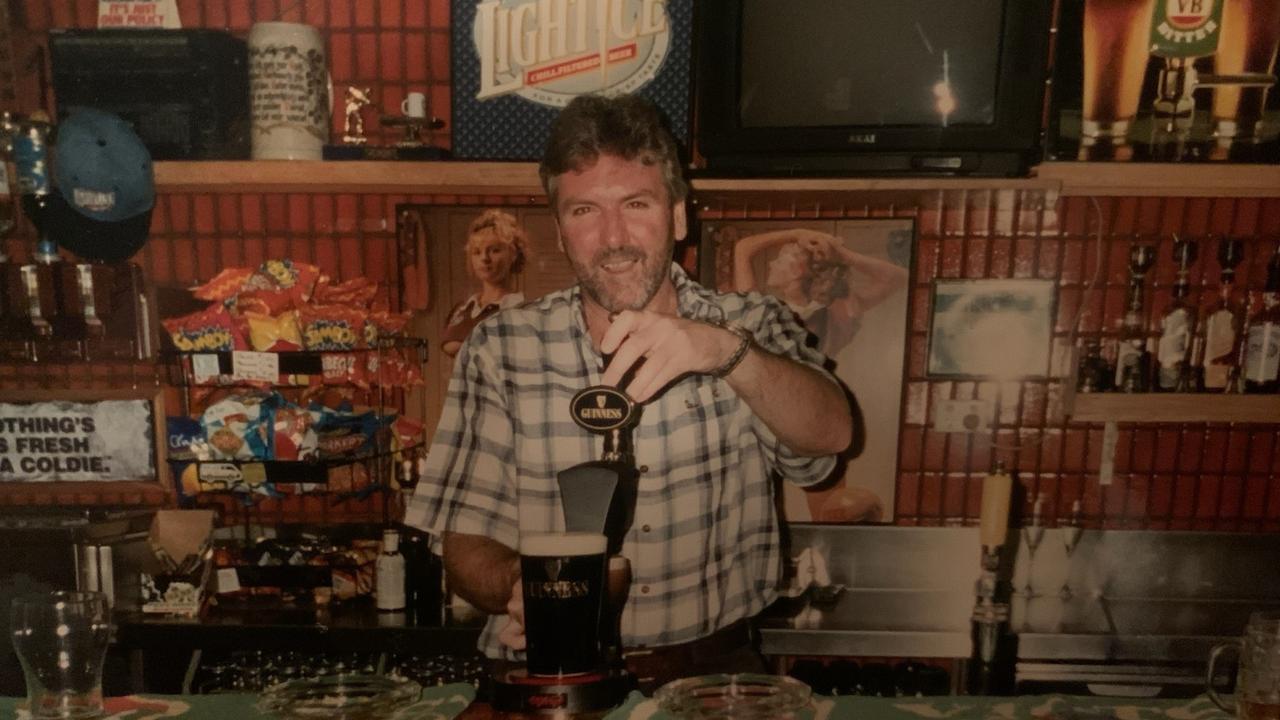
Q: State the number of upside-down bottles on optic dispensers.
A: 2